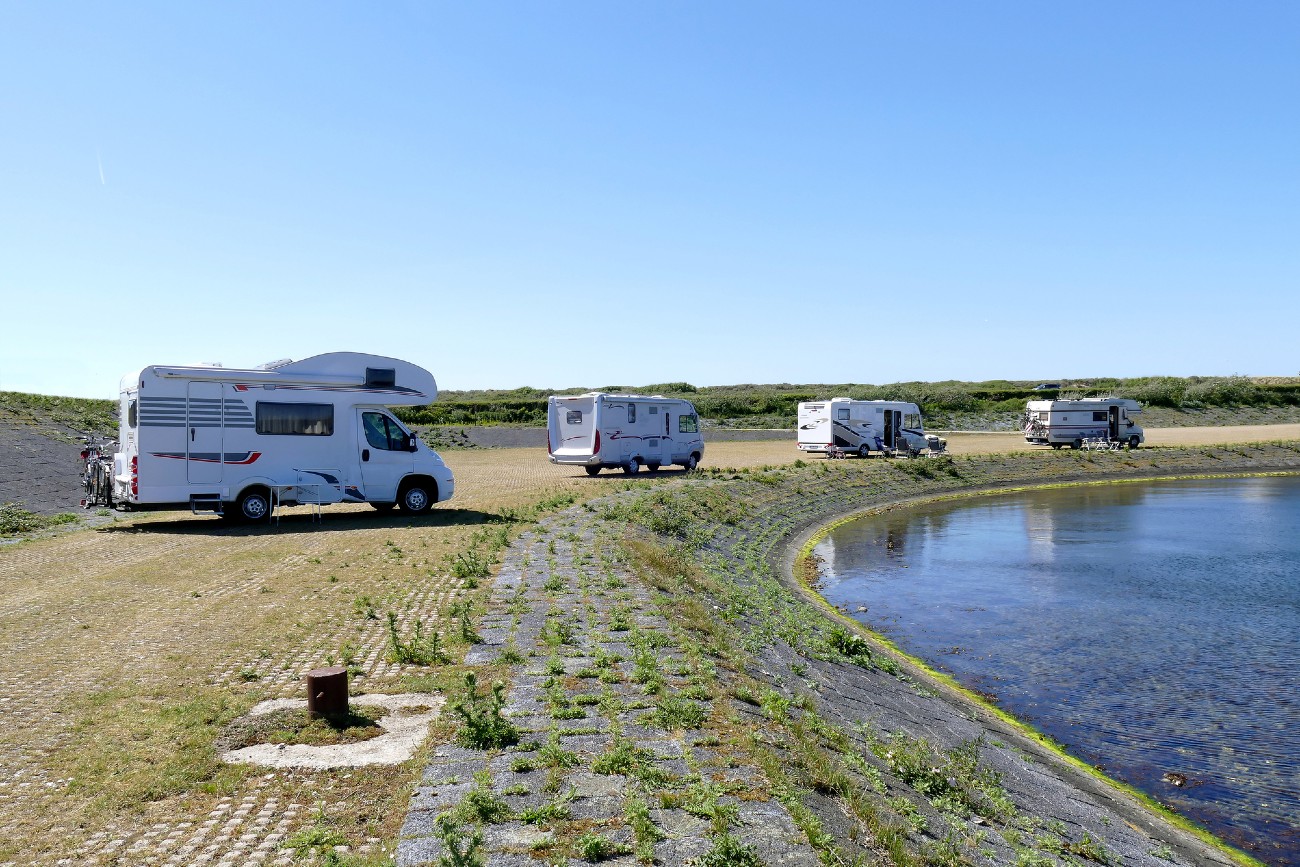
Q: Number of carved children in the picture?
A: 0